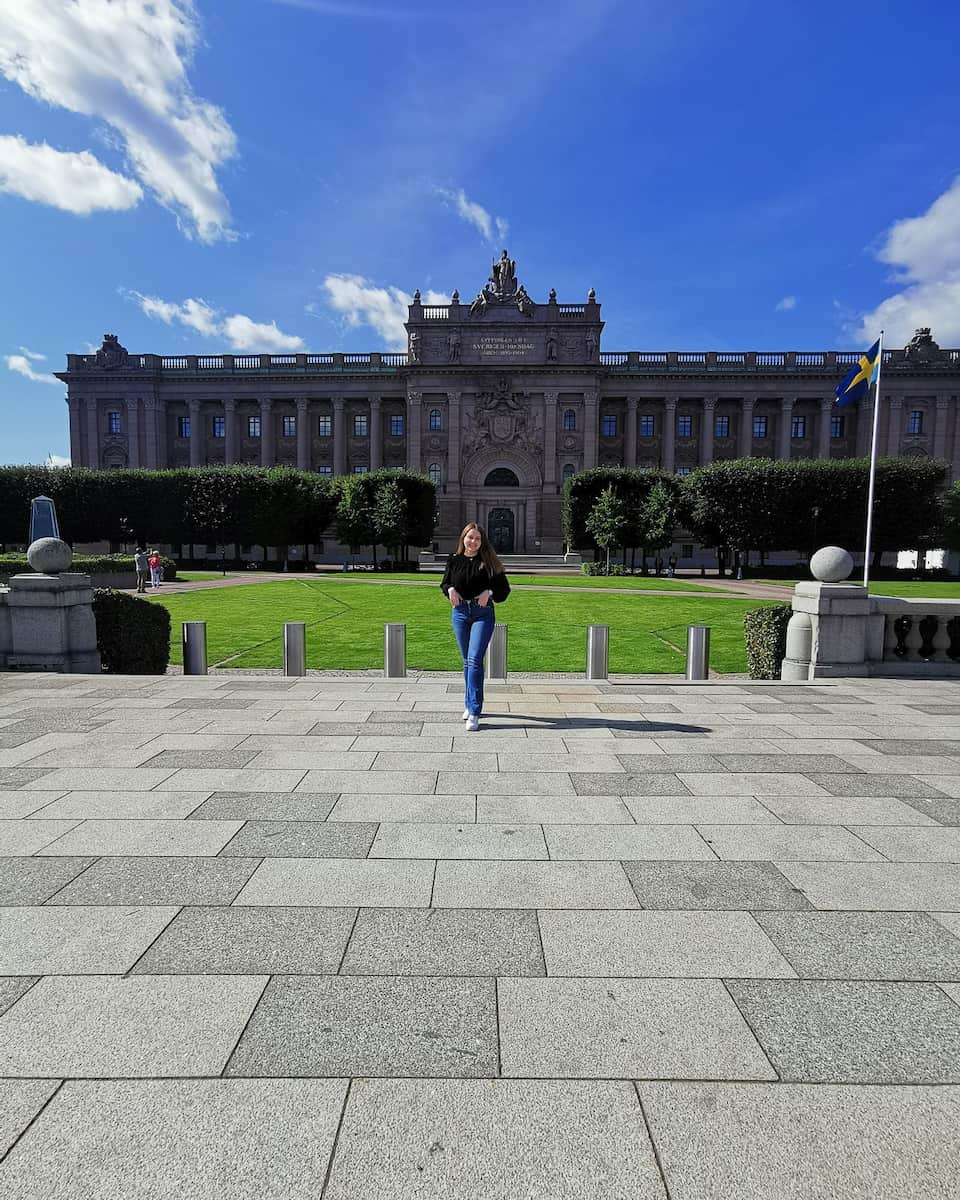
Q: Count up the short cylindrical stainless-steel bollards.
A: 6